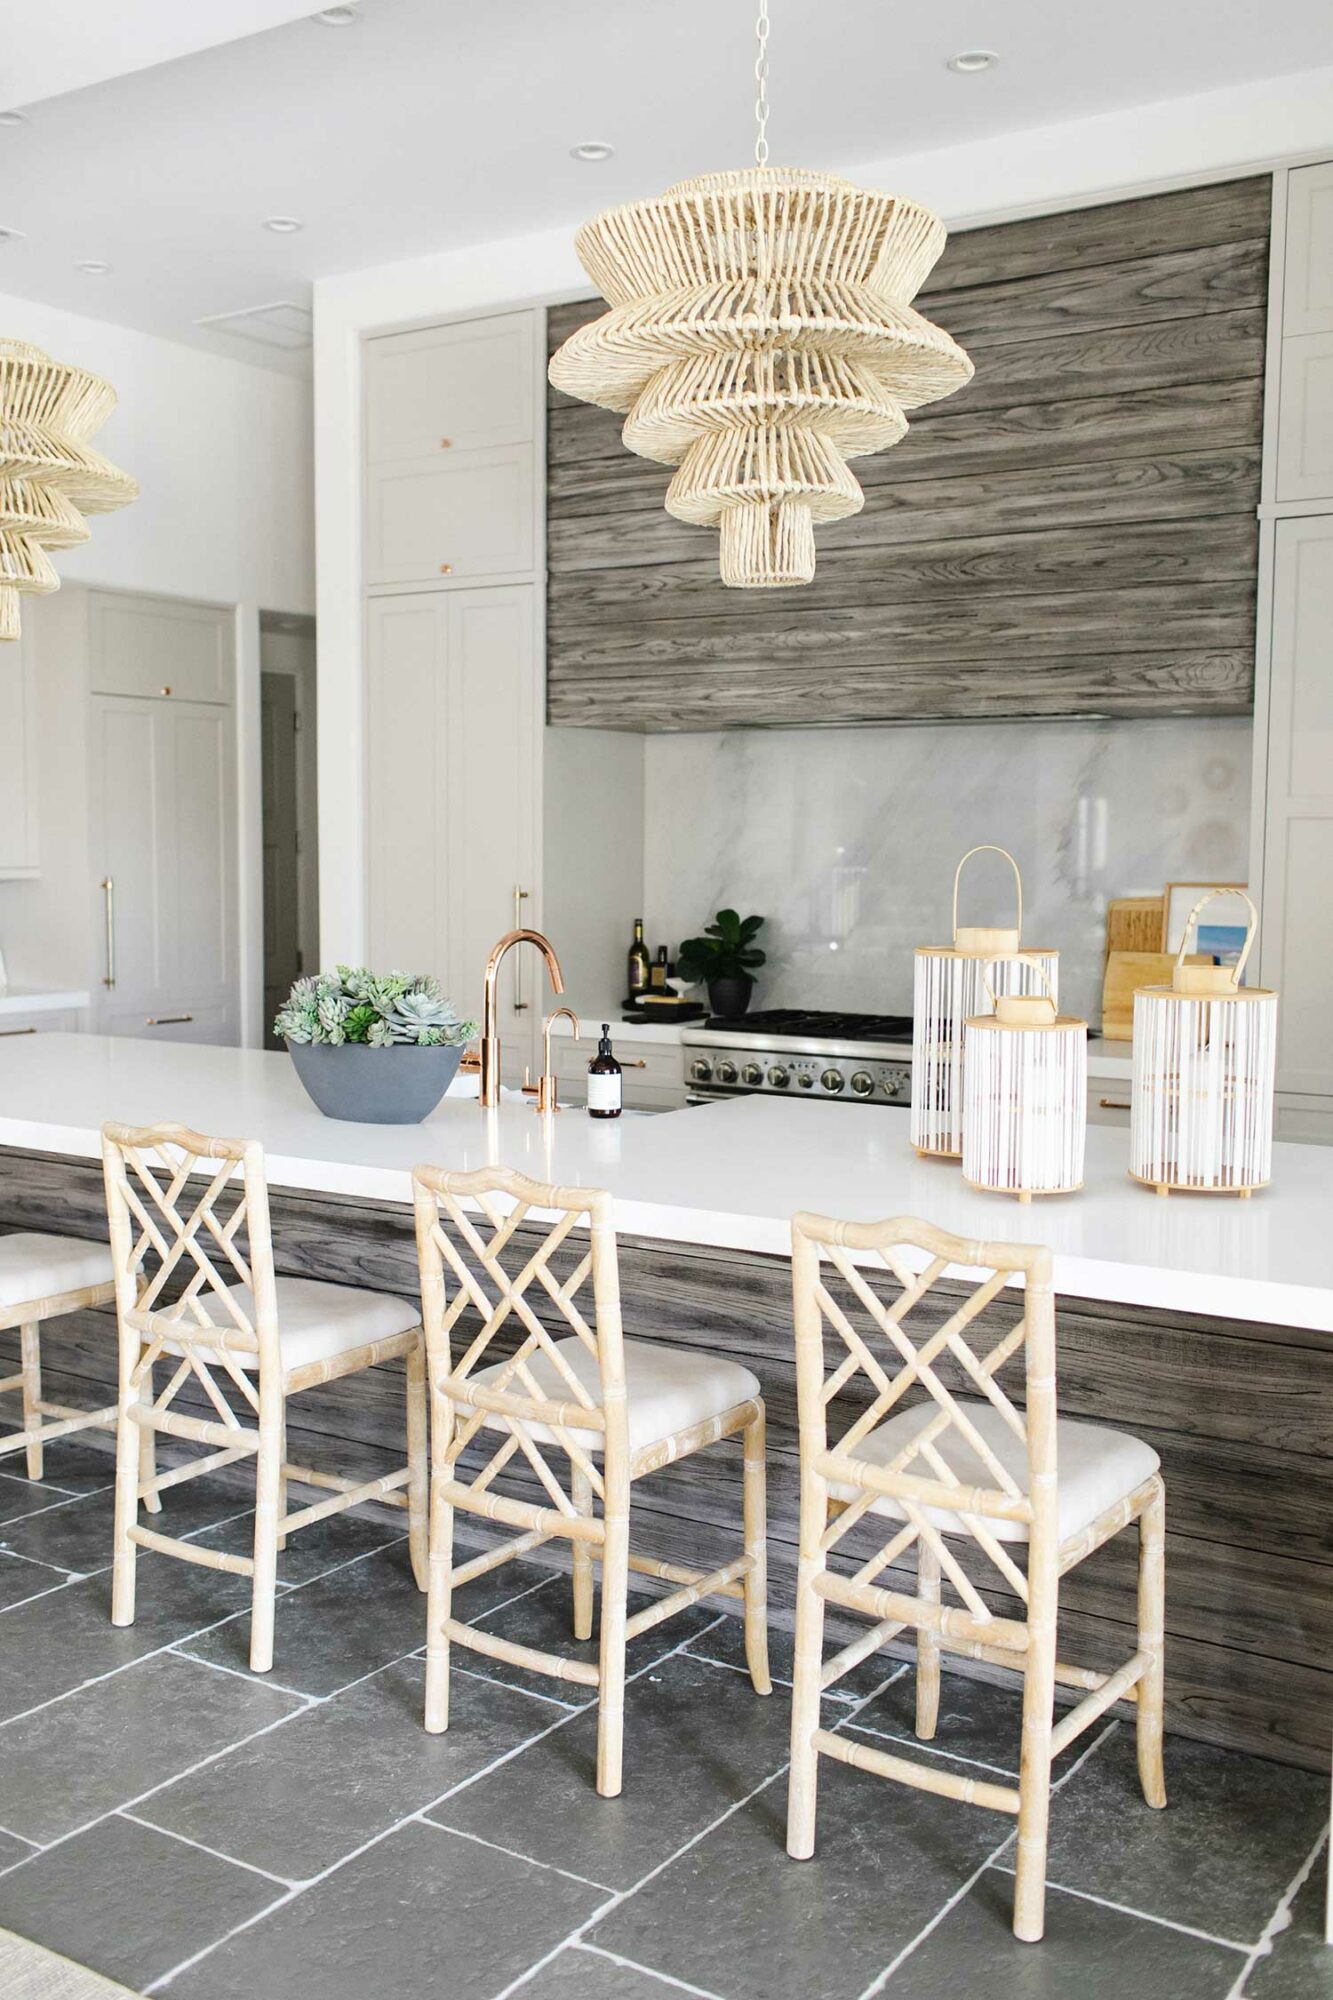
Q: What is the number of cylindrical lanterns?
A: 3